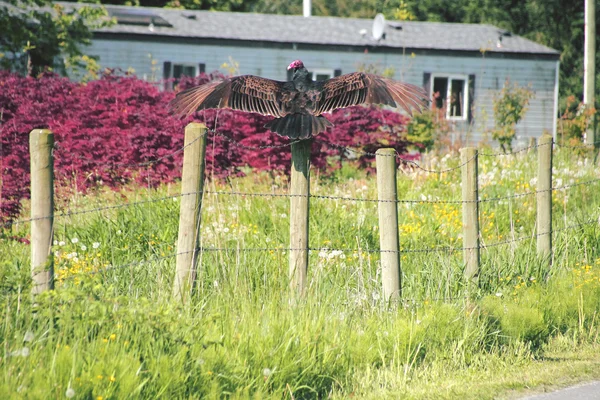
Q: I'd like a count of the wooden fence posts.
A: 6